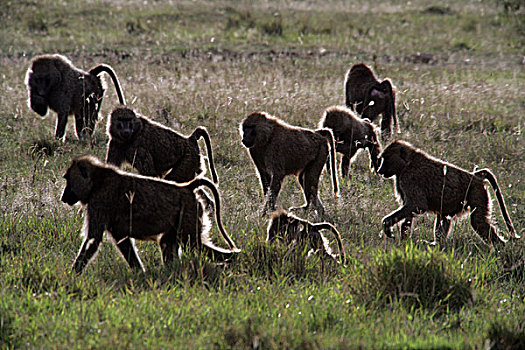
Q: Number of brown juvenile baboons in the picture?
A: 1